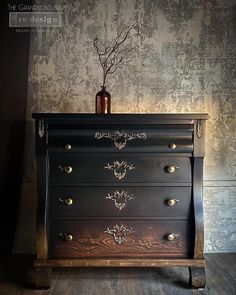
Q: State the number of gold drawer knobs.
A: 8